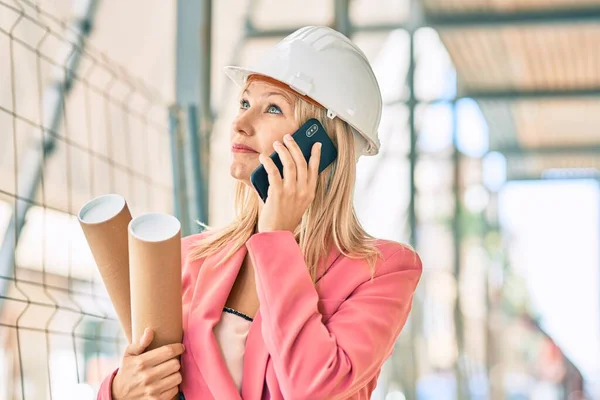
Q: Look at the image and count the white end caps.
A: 2